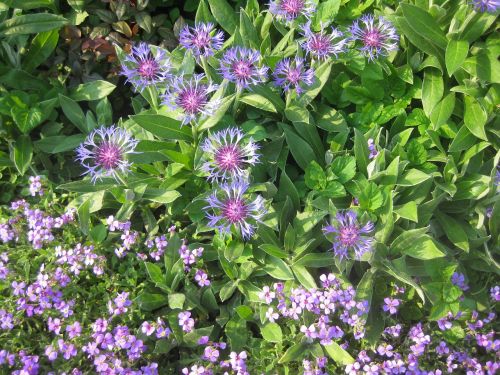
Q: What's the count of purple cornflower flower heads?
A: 13